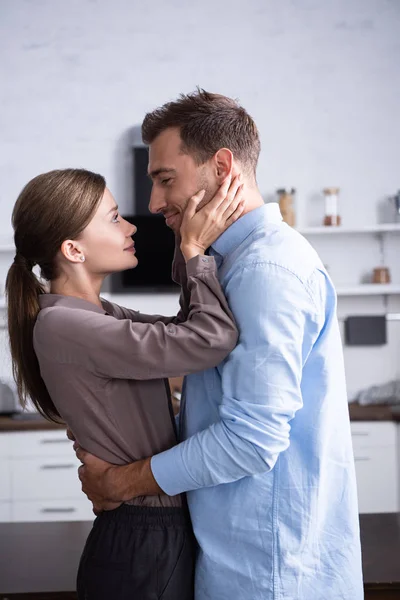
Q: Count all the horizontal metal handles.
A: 5